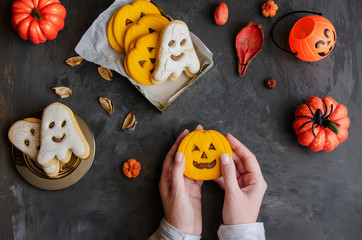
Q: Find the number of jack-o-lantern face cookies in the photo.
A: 4